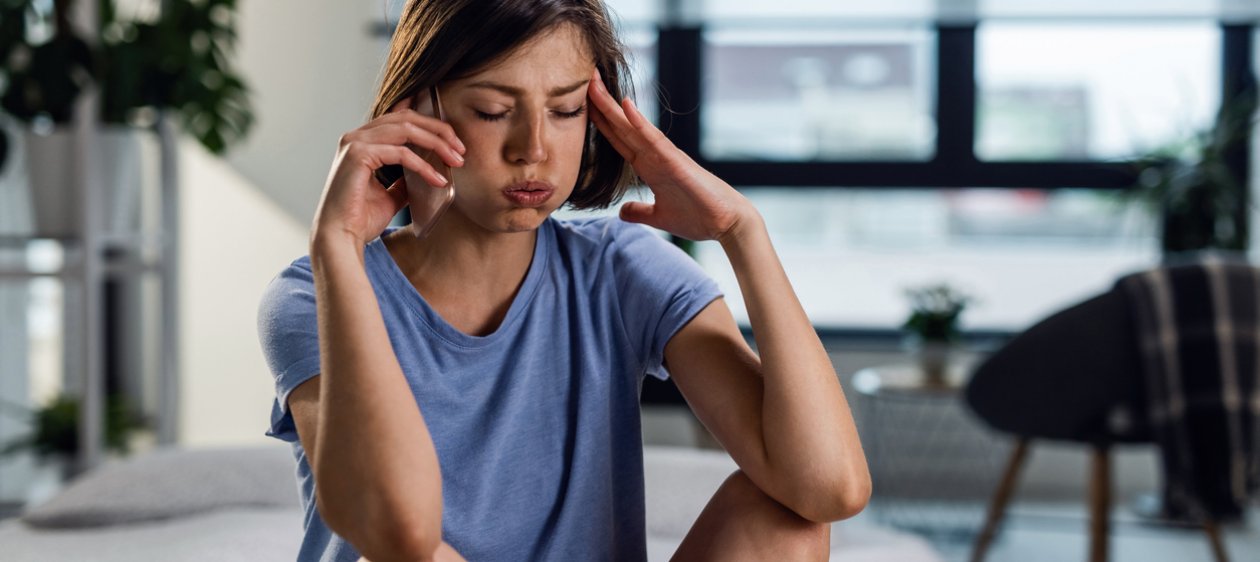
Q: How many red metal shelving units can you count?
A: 0